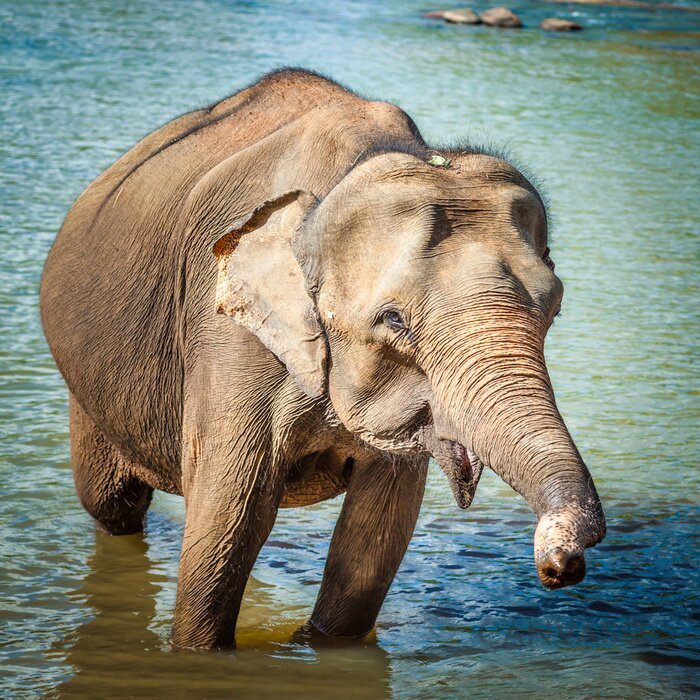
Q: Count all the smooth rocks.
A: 3